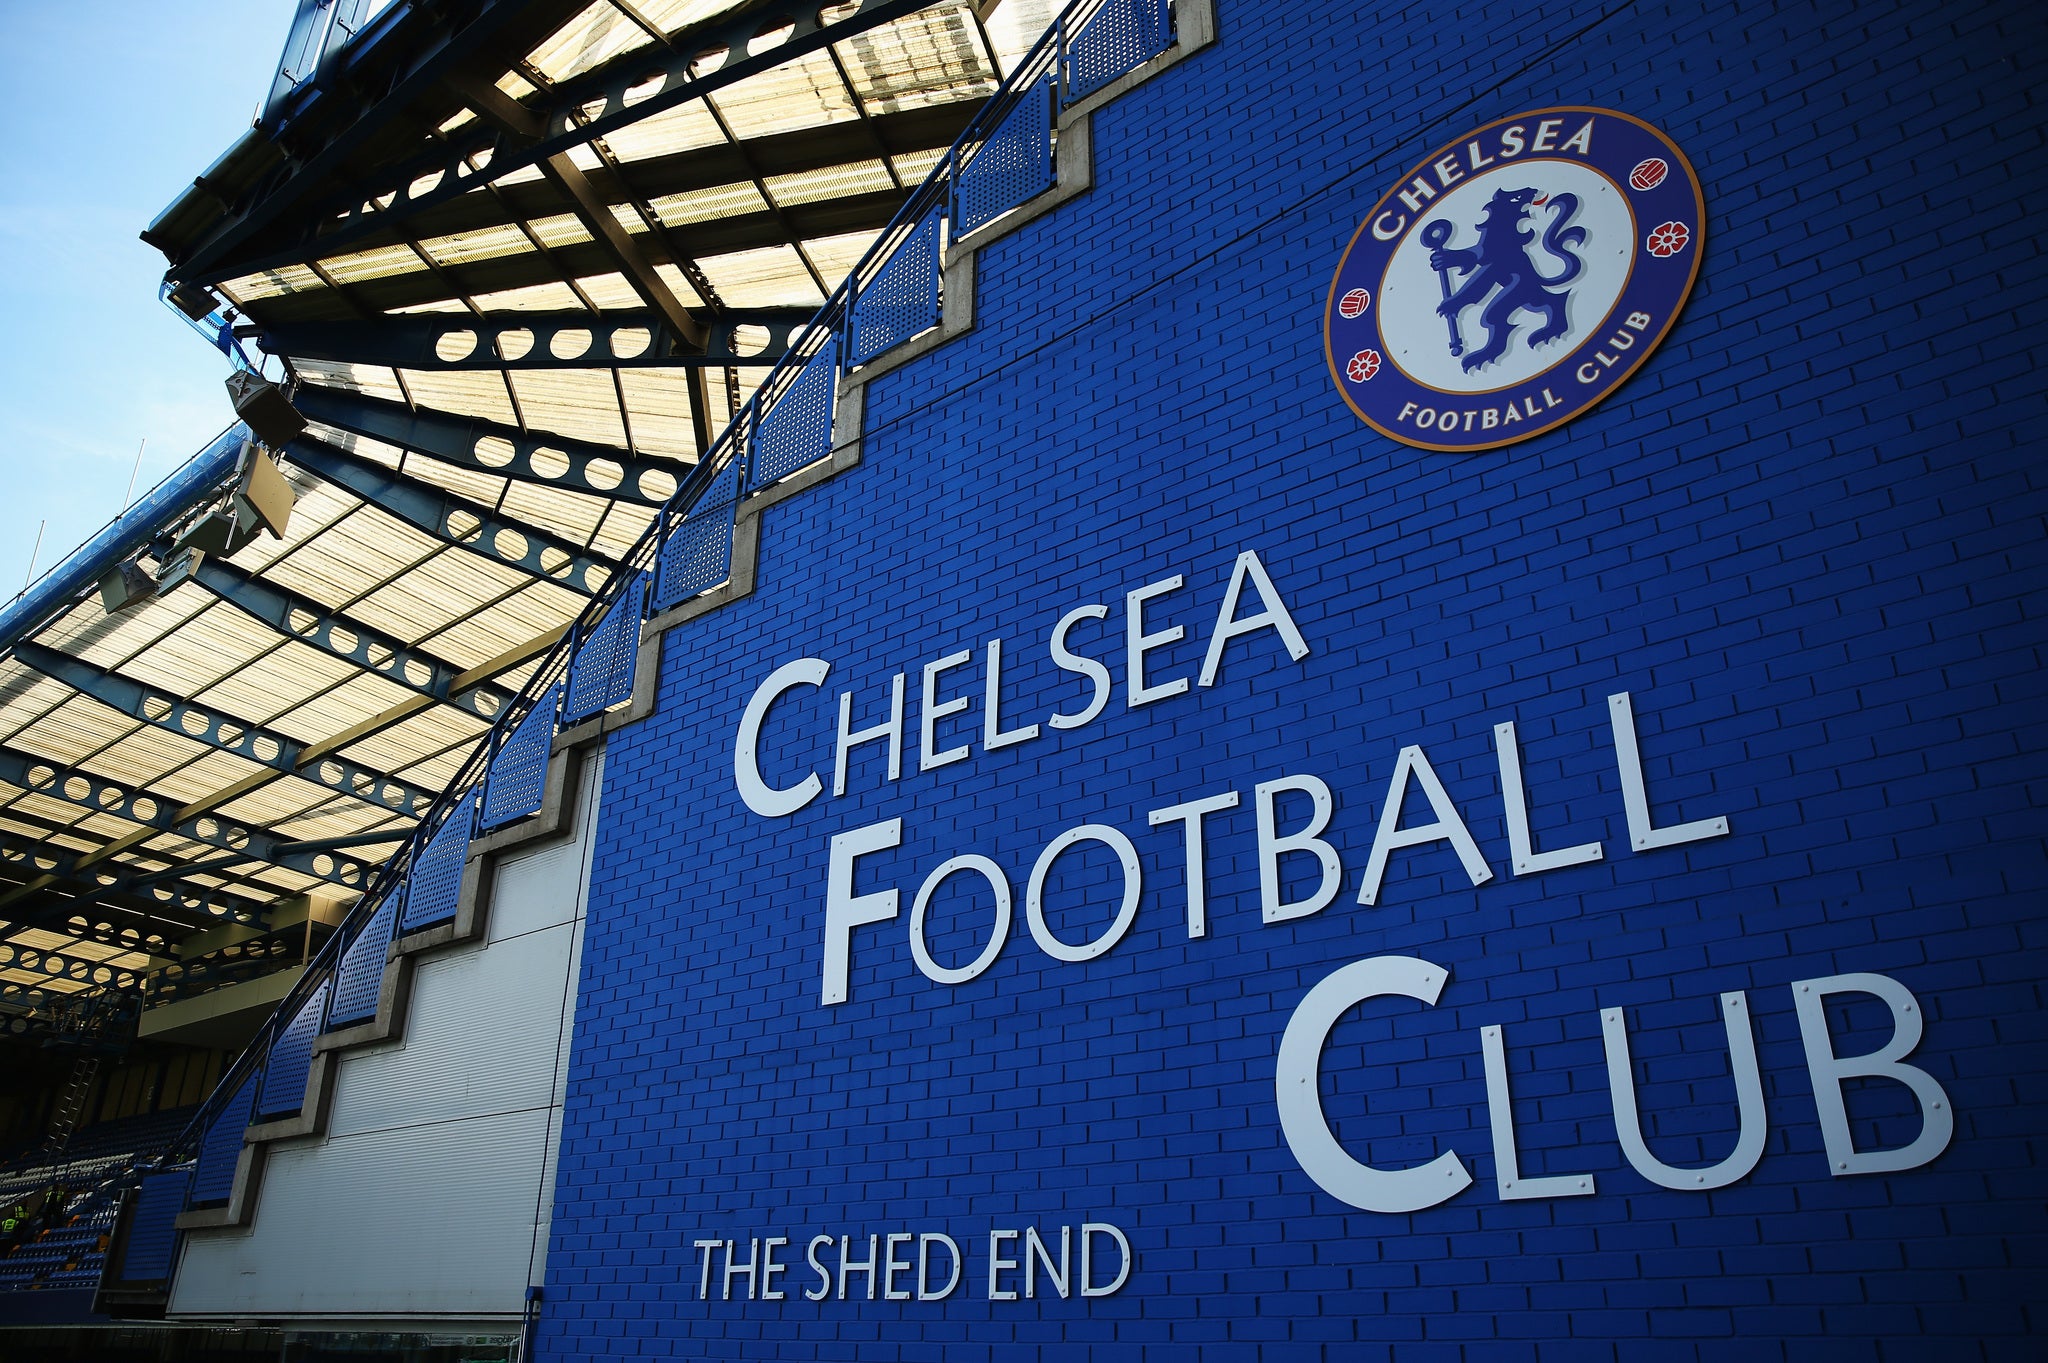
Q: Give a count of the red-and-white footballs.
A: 2